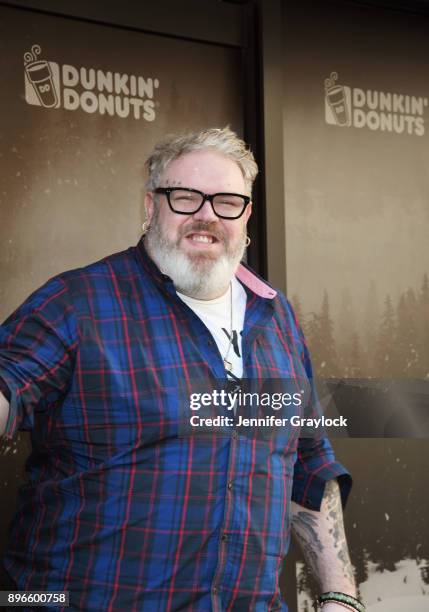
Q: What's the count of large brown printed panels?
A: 2